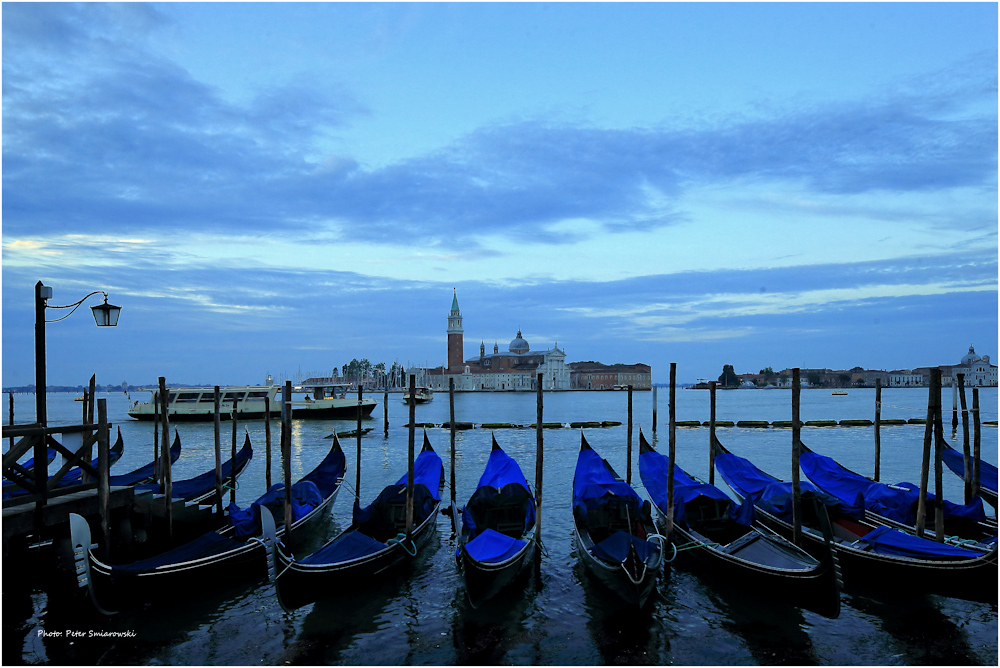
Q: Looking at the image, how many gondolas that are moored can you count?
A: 12